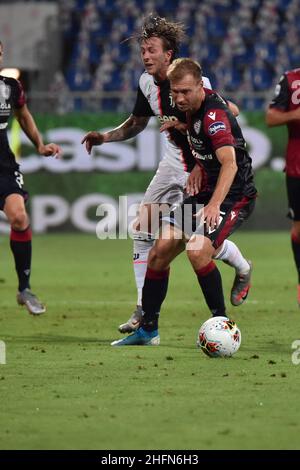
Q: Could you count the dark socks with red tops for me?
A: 4